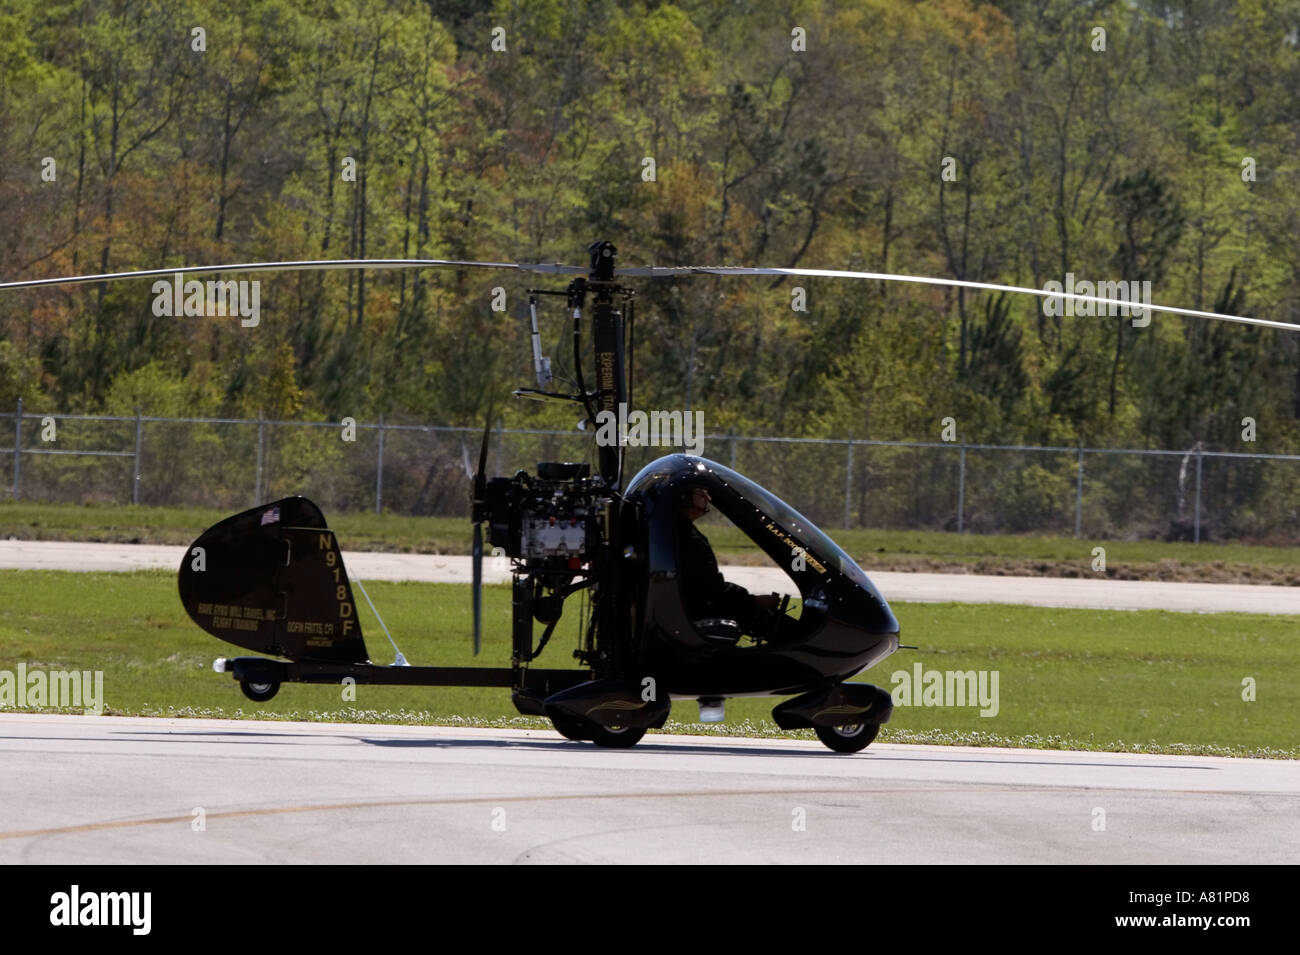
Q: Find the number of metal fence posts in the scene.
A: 10